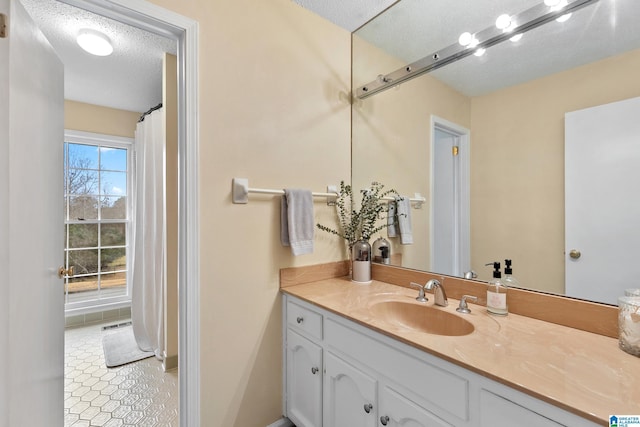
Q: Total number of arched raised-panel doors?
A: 3